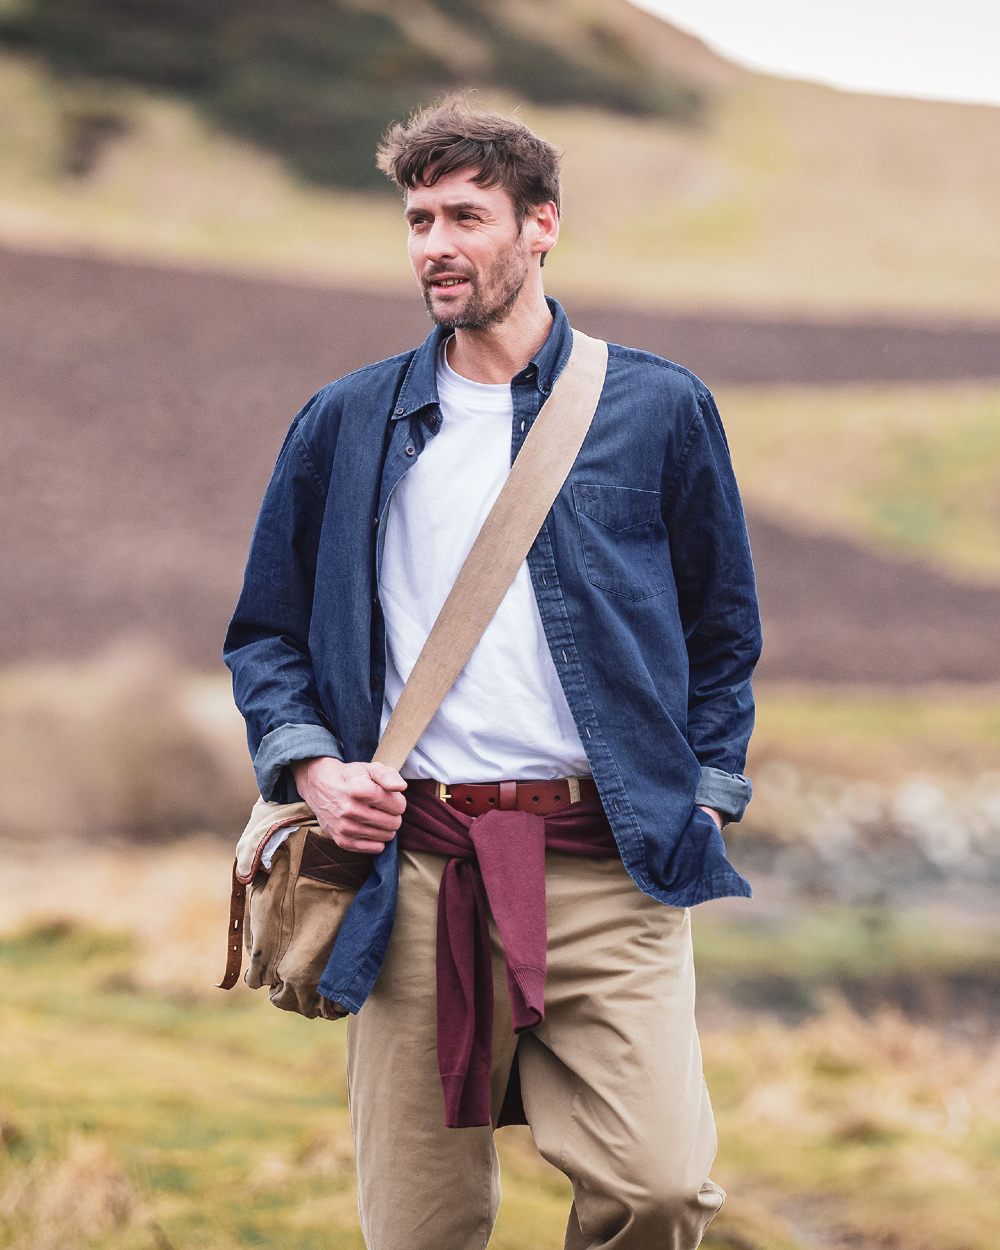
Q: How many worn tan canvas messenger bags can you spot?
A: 1